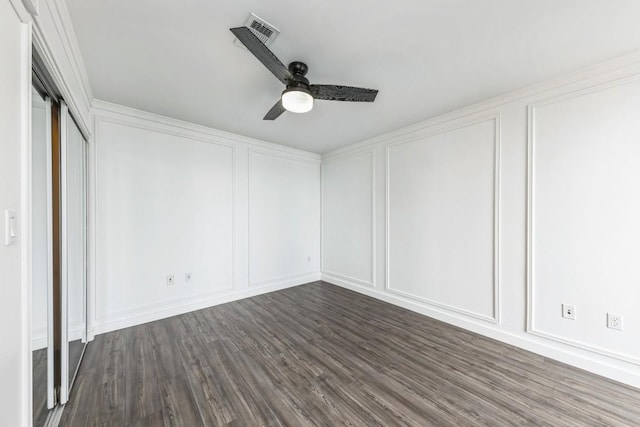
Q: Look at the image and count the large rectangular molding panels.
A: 5